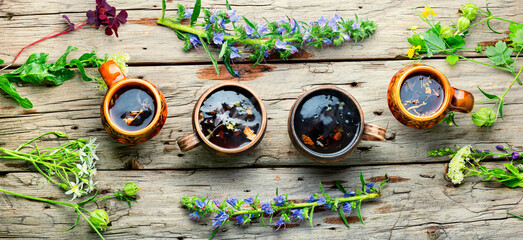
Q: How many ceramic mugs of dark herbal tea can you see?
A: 4